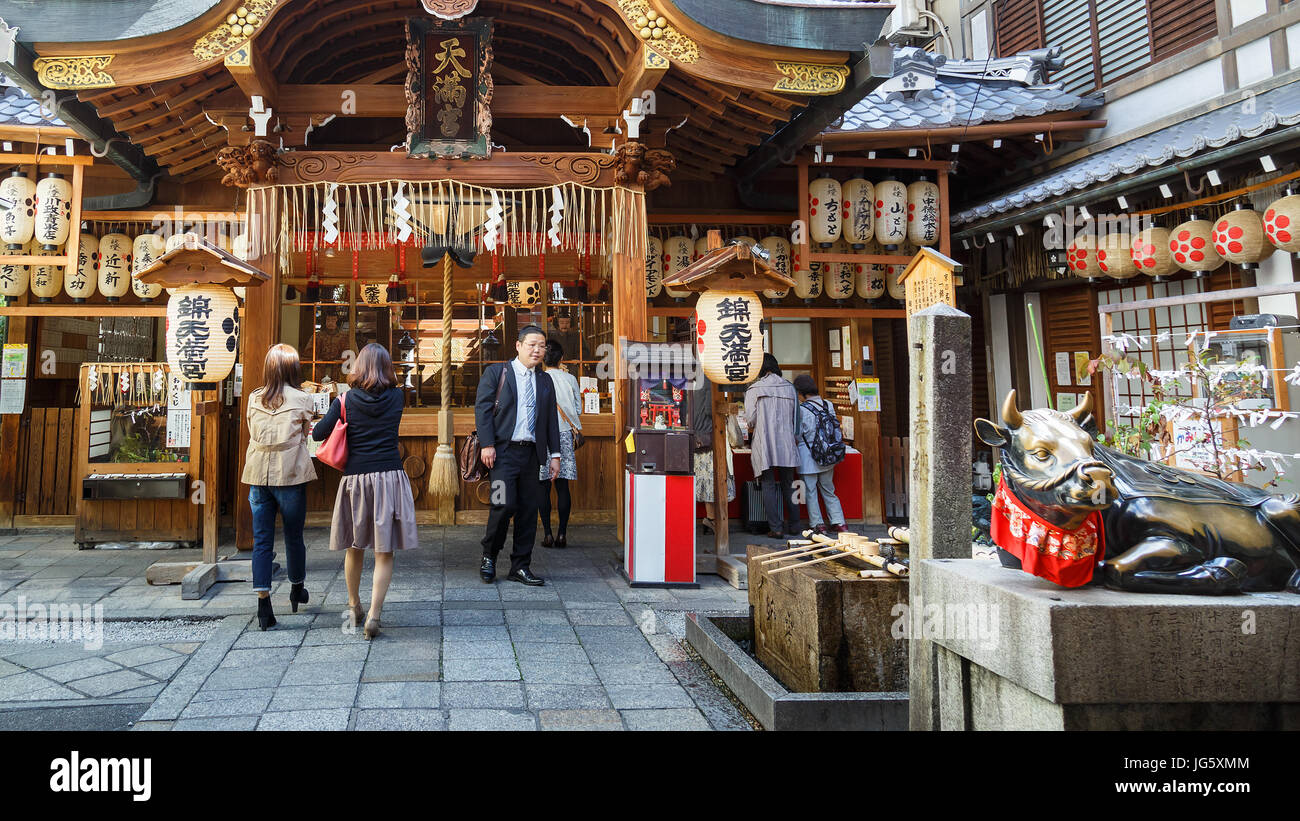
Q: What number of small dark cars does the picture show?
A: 0